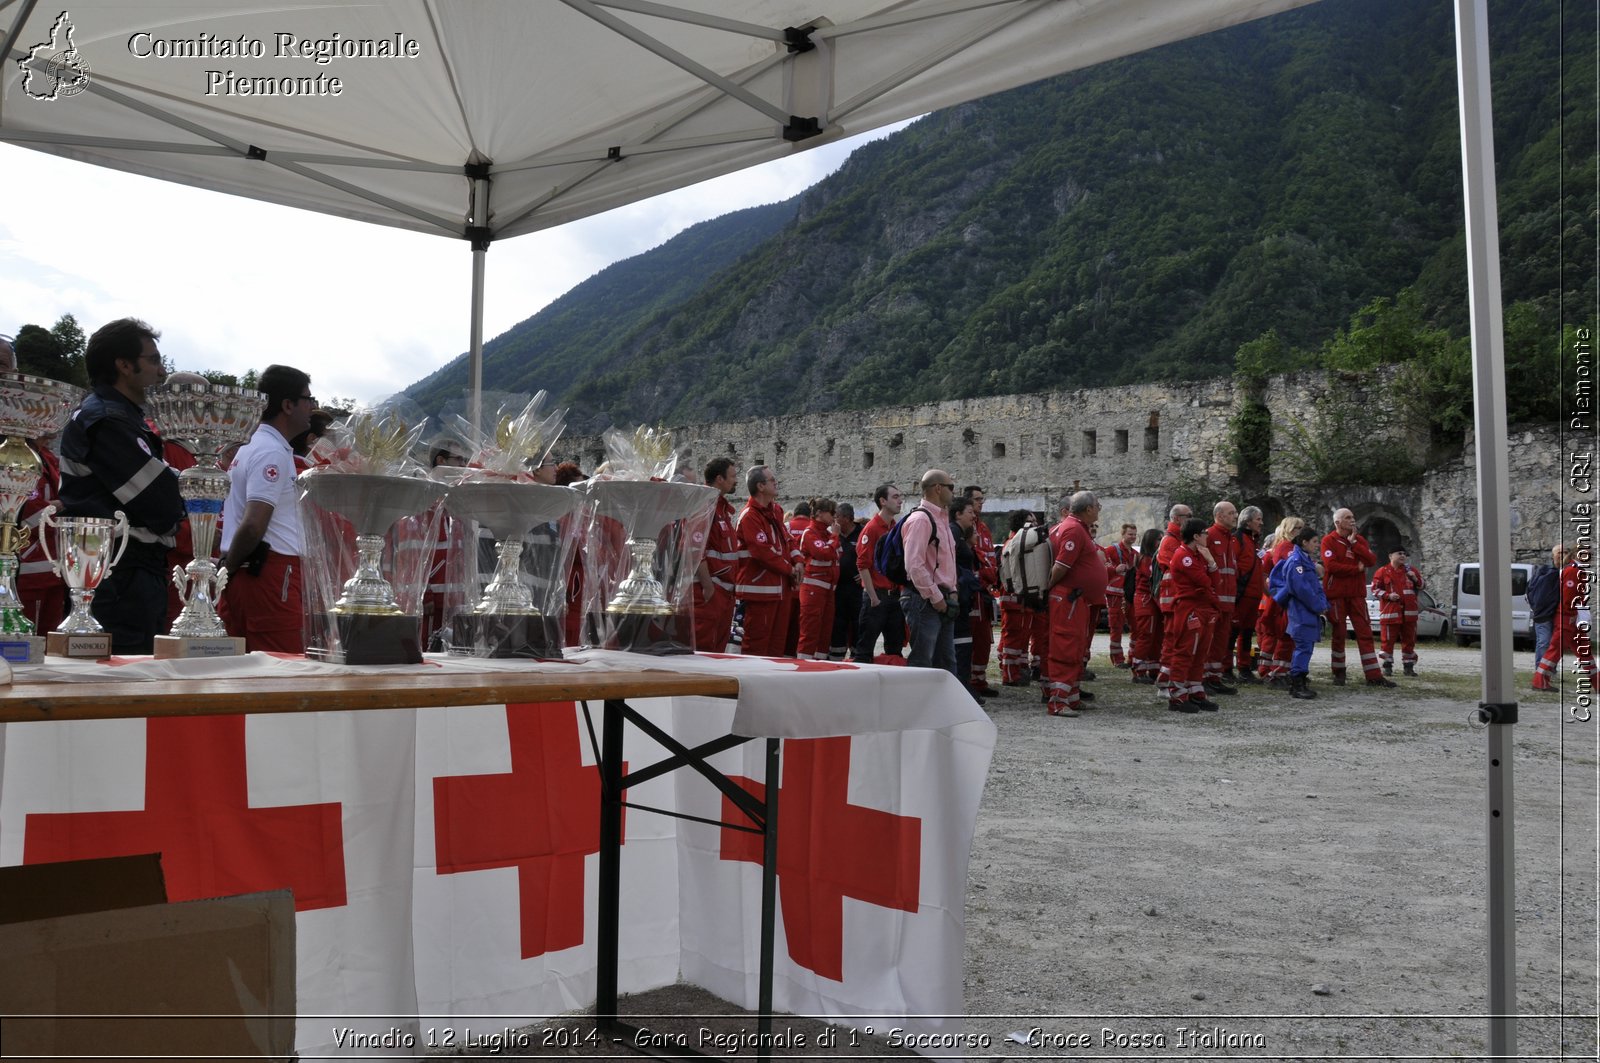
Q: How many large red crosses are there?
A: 3